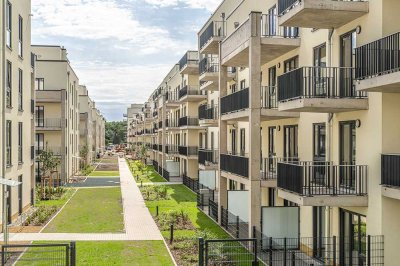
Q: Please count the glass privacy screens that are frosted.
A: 4